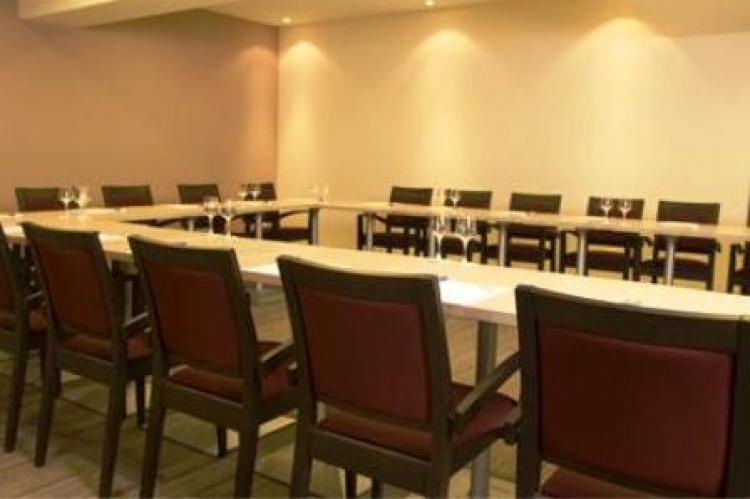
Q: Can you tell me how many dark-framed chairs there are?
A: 15